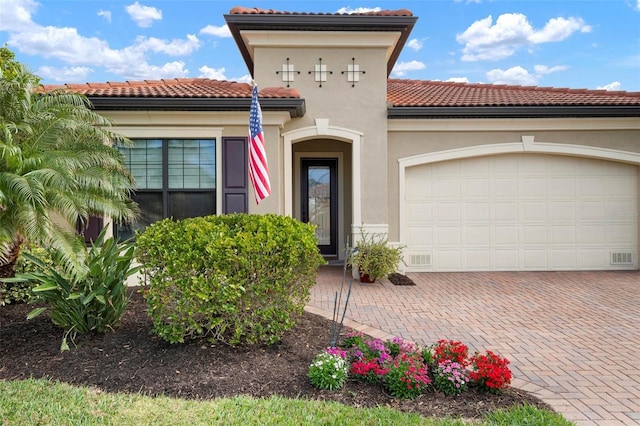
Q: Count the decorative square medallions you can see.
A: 3